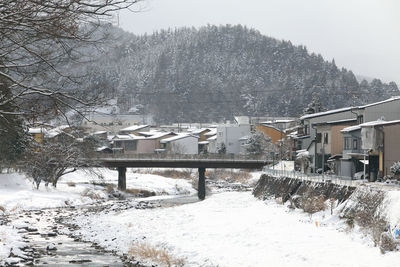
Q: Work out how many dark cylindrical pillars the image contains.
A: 2